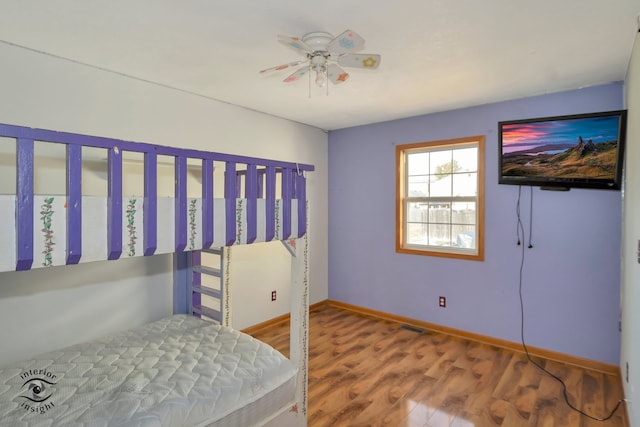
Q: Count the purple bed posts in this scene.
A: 11